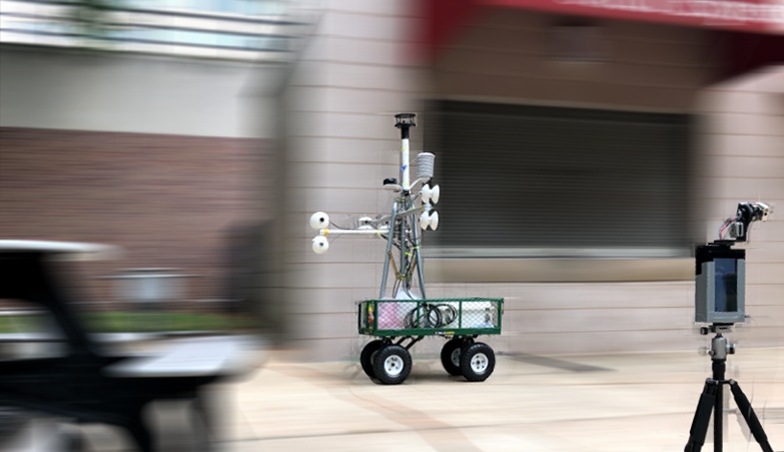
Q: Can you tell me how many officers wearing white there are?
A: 0